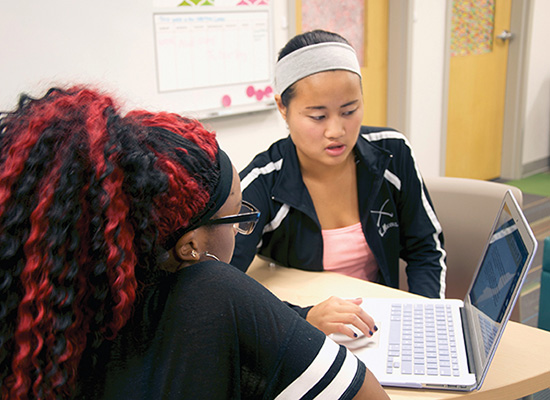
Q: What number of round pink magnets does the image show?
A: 4